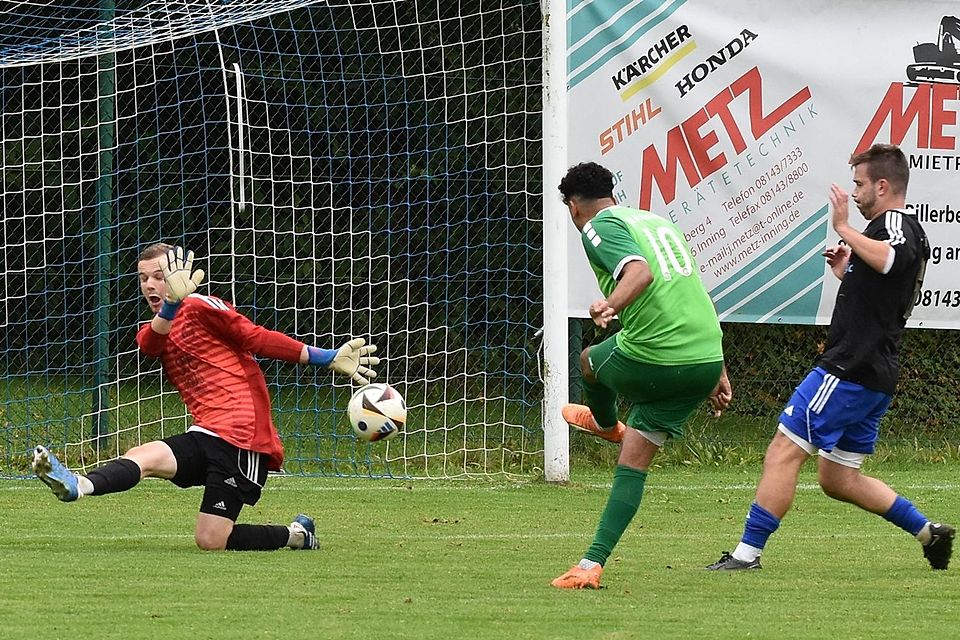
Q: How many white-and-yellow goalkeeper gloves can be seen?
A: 2